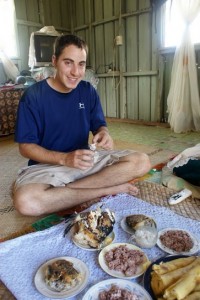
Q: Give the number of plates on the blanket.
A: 7